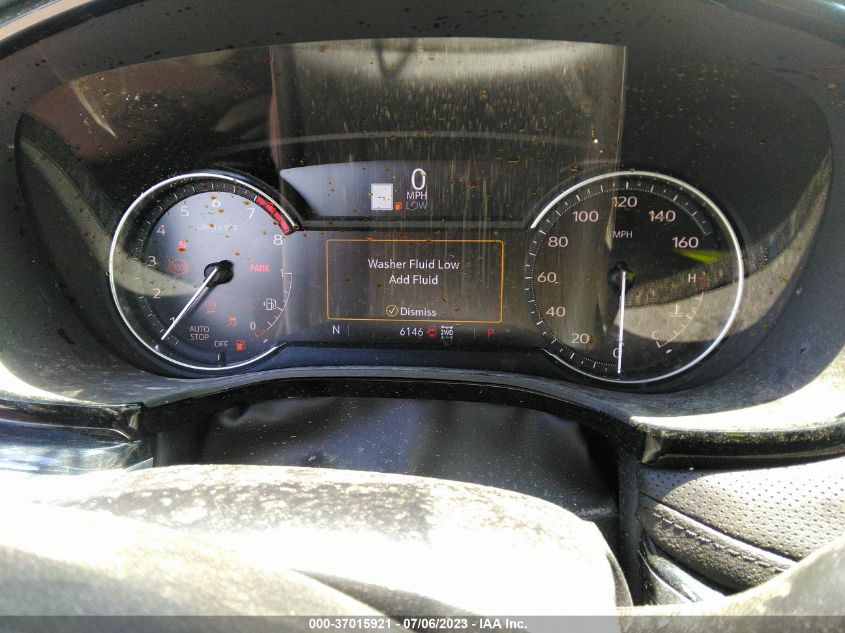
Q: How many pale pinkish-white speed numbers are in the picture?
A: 9